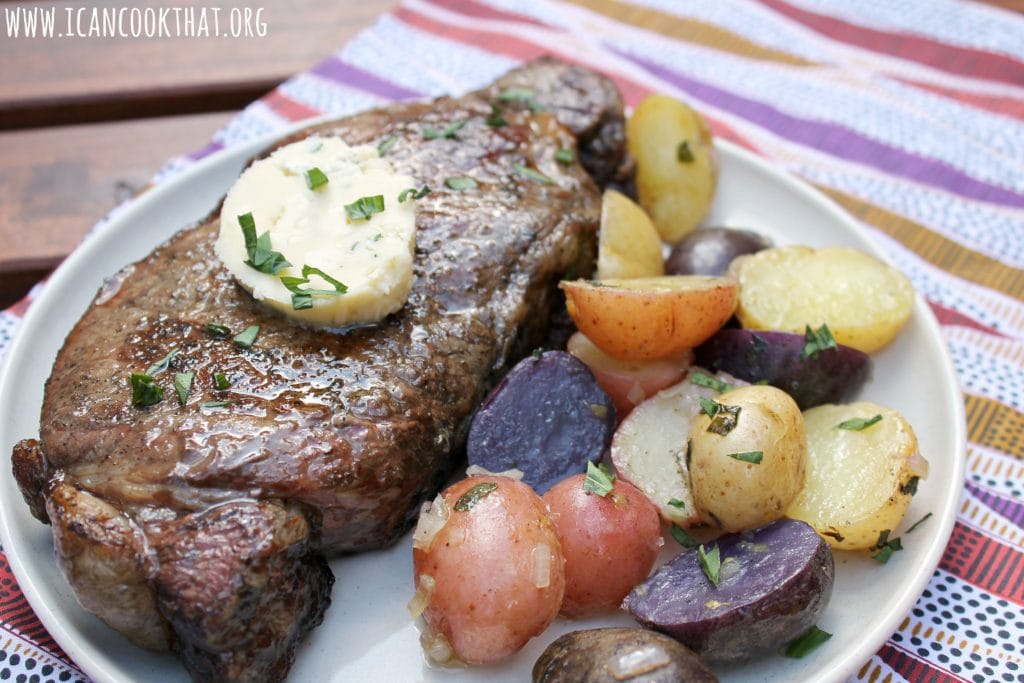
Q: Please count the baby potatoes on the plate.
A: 15